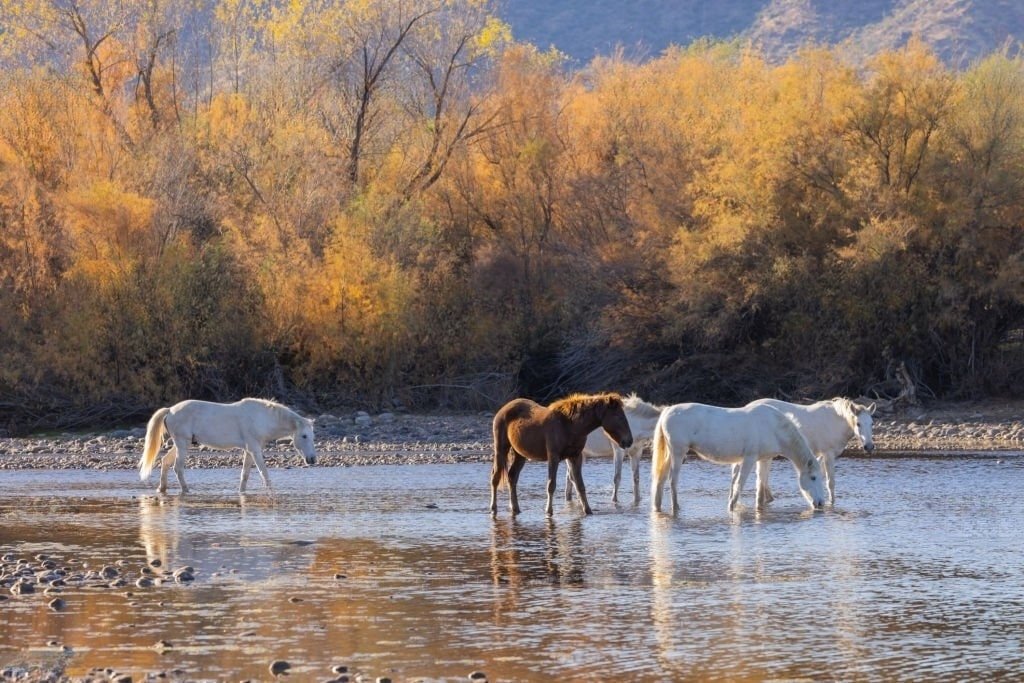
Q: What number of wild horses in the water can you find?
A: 5